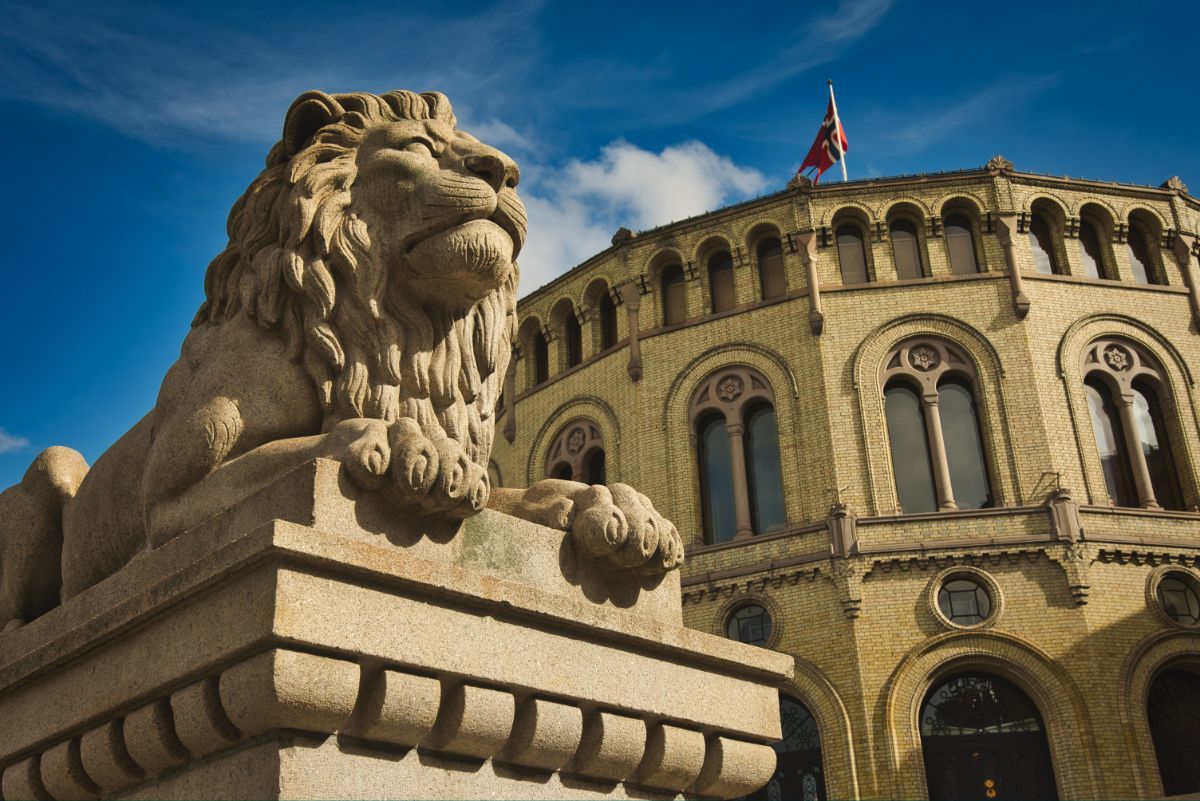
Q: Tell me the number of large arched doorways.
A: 3